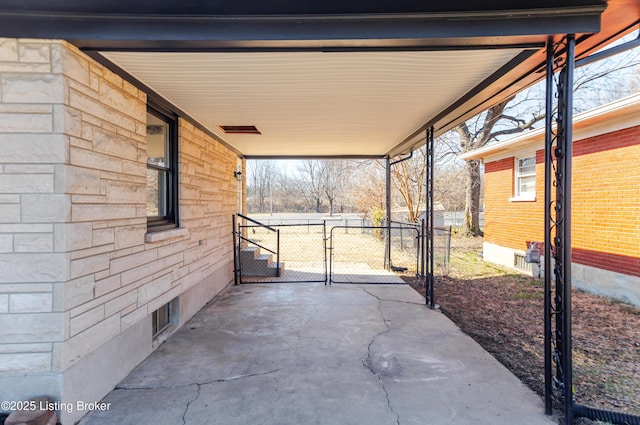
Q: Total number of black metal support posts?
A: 3